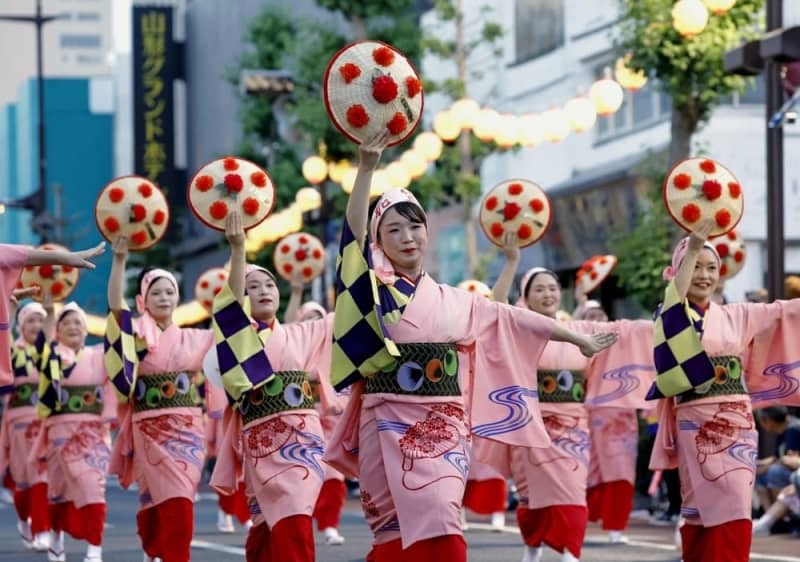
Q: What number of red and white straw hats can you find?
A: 11